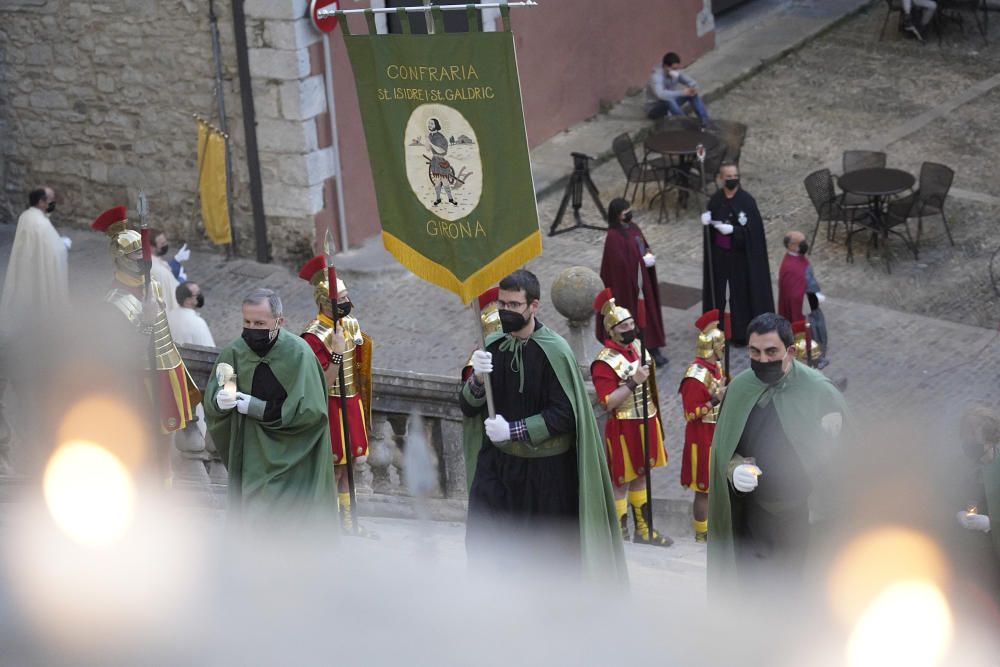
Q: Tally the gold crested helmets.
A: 6